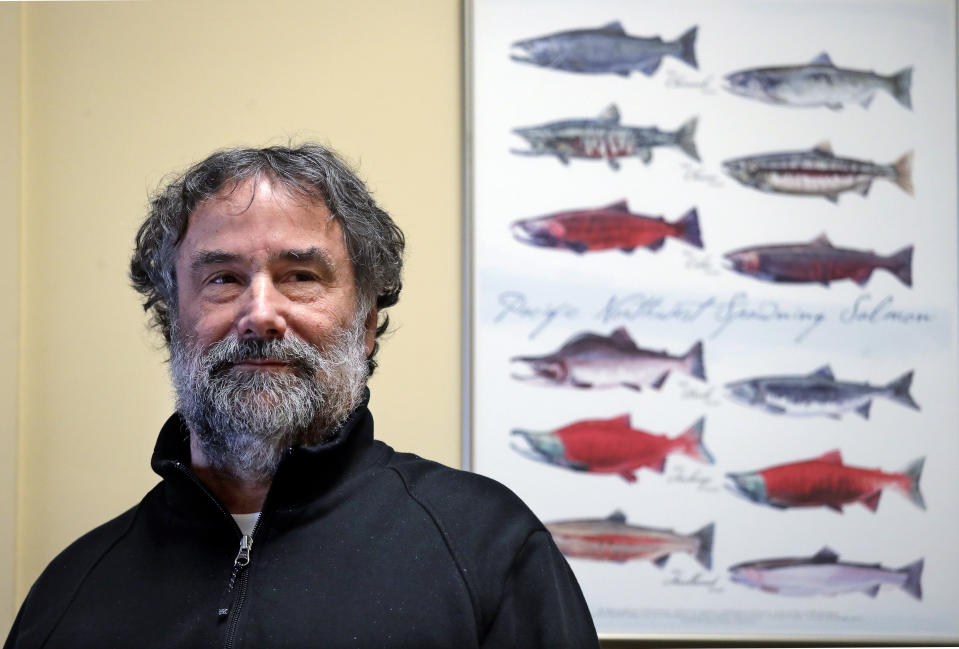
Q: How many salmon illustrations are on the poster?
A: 12